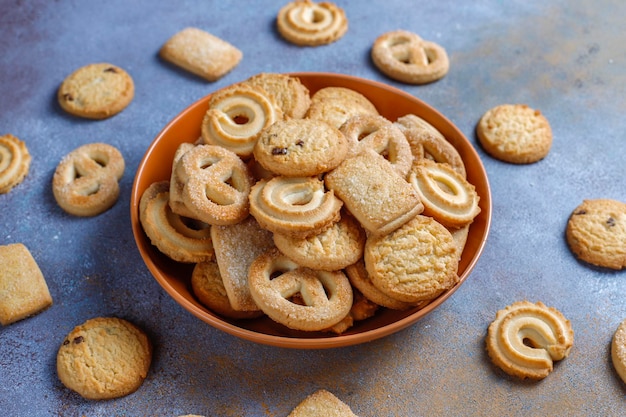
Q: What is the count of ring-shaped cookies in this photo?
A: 7